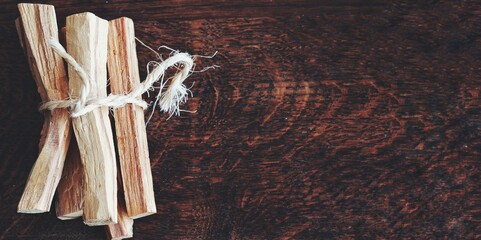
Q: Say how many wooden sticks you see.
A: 5